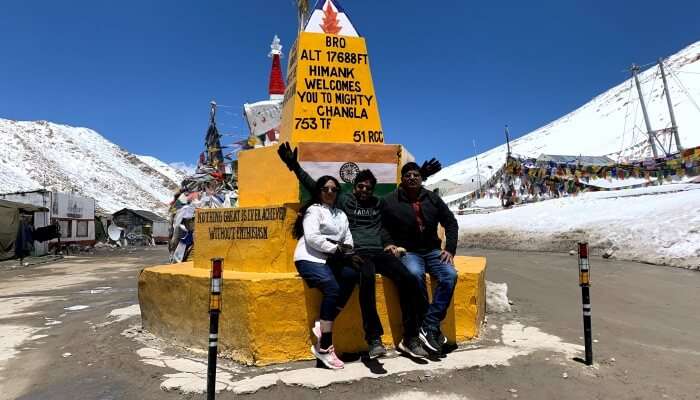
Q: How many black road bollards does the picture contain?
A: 2